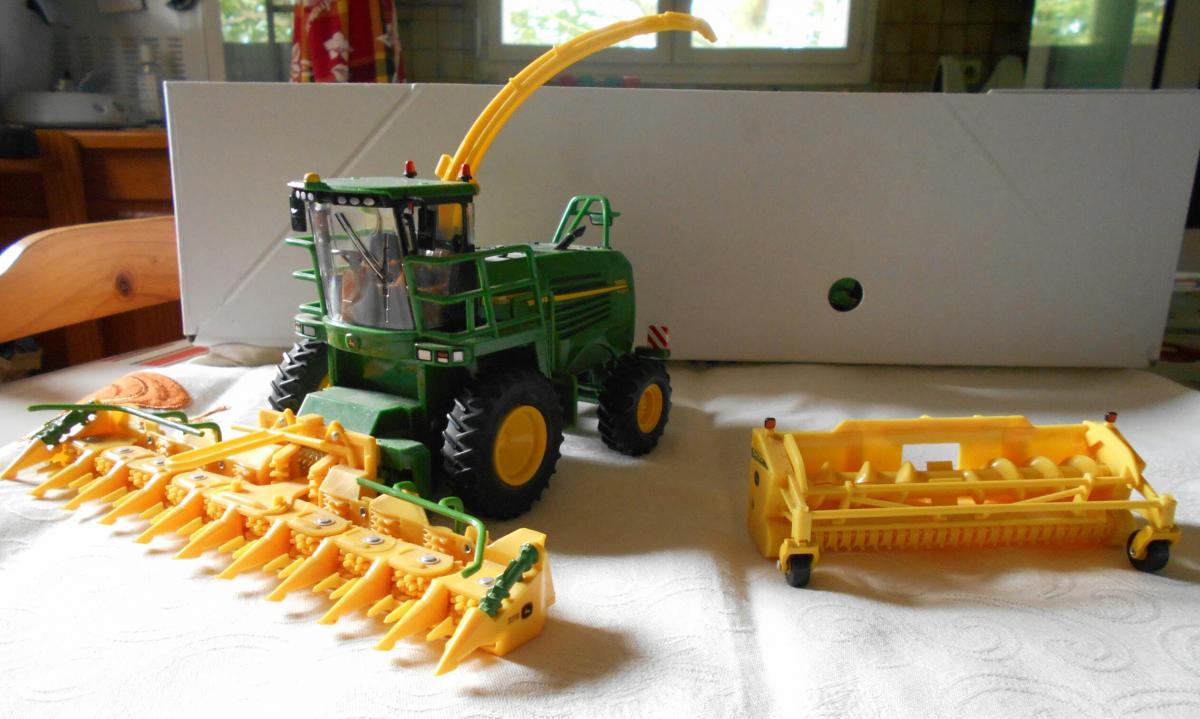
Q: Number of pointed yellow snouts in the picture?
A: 11